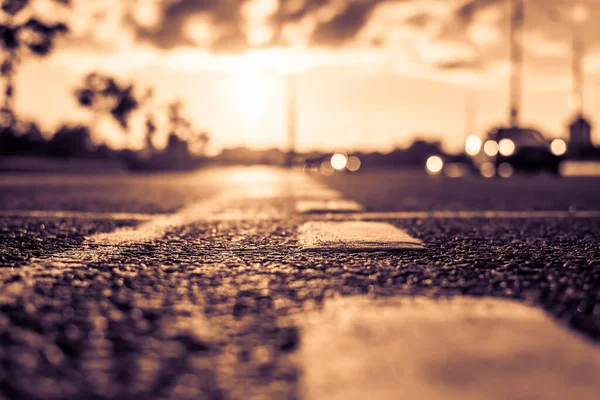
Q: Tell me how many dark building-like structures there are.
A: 1